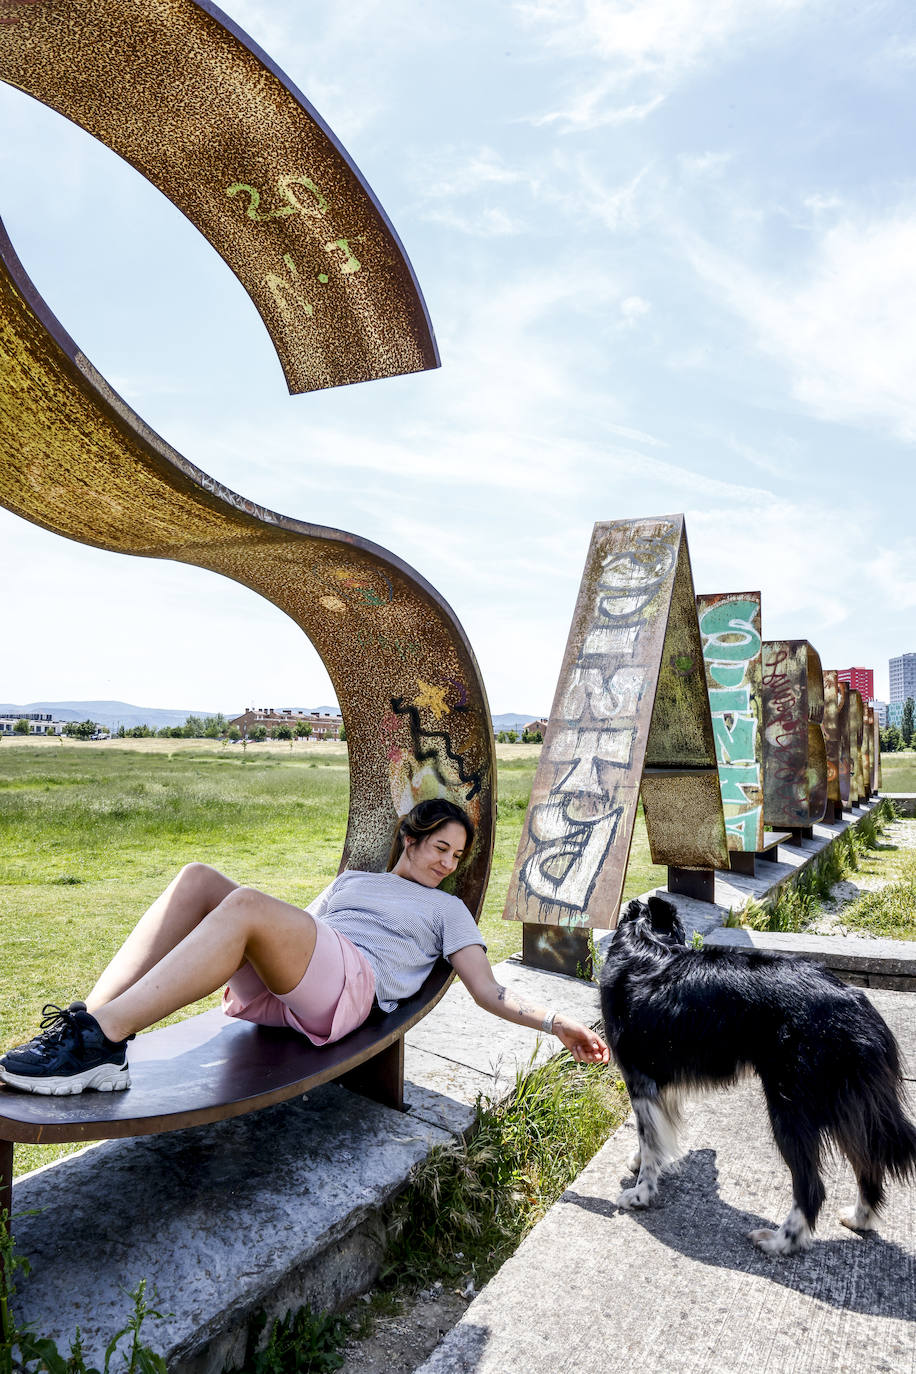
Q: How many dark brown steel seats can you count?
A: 1